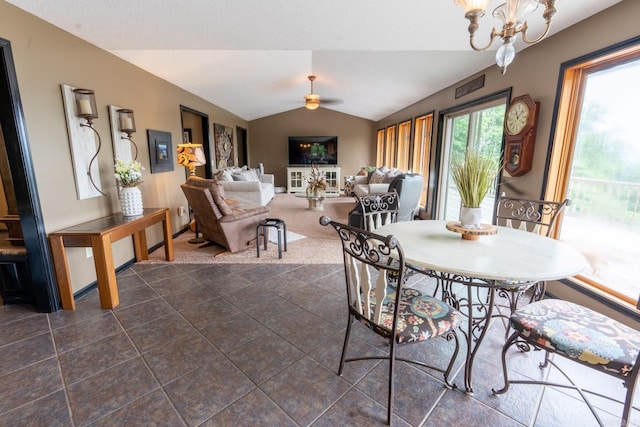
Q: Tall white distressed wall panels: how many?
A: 2